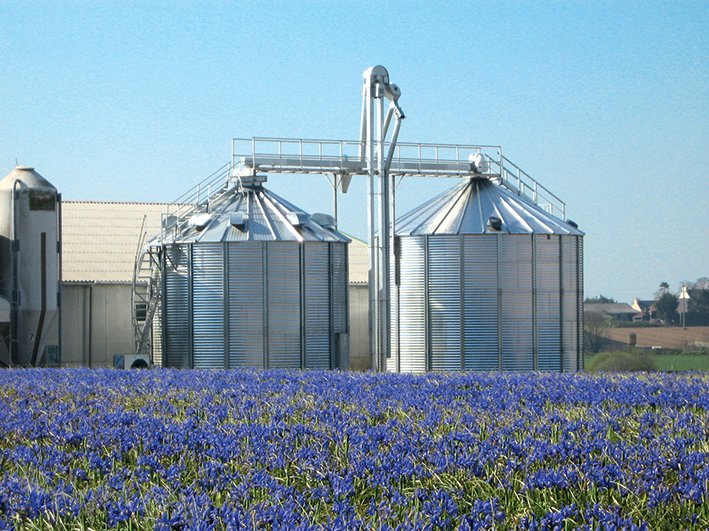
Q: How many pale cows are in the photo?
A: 0